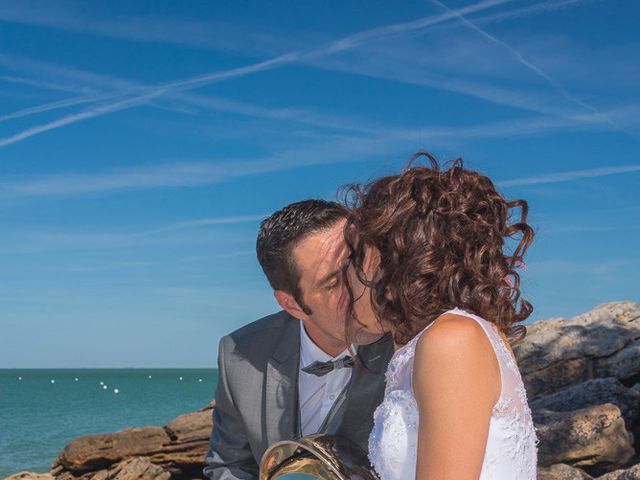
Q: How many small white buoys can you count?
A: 9